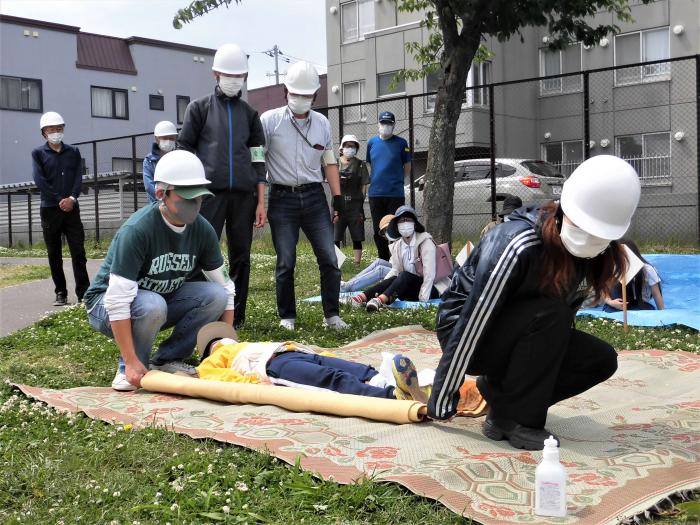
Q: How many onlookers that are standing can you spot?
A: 6